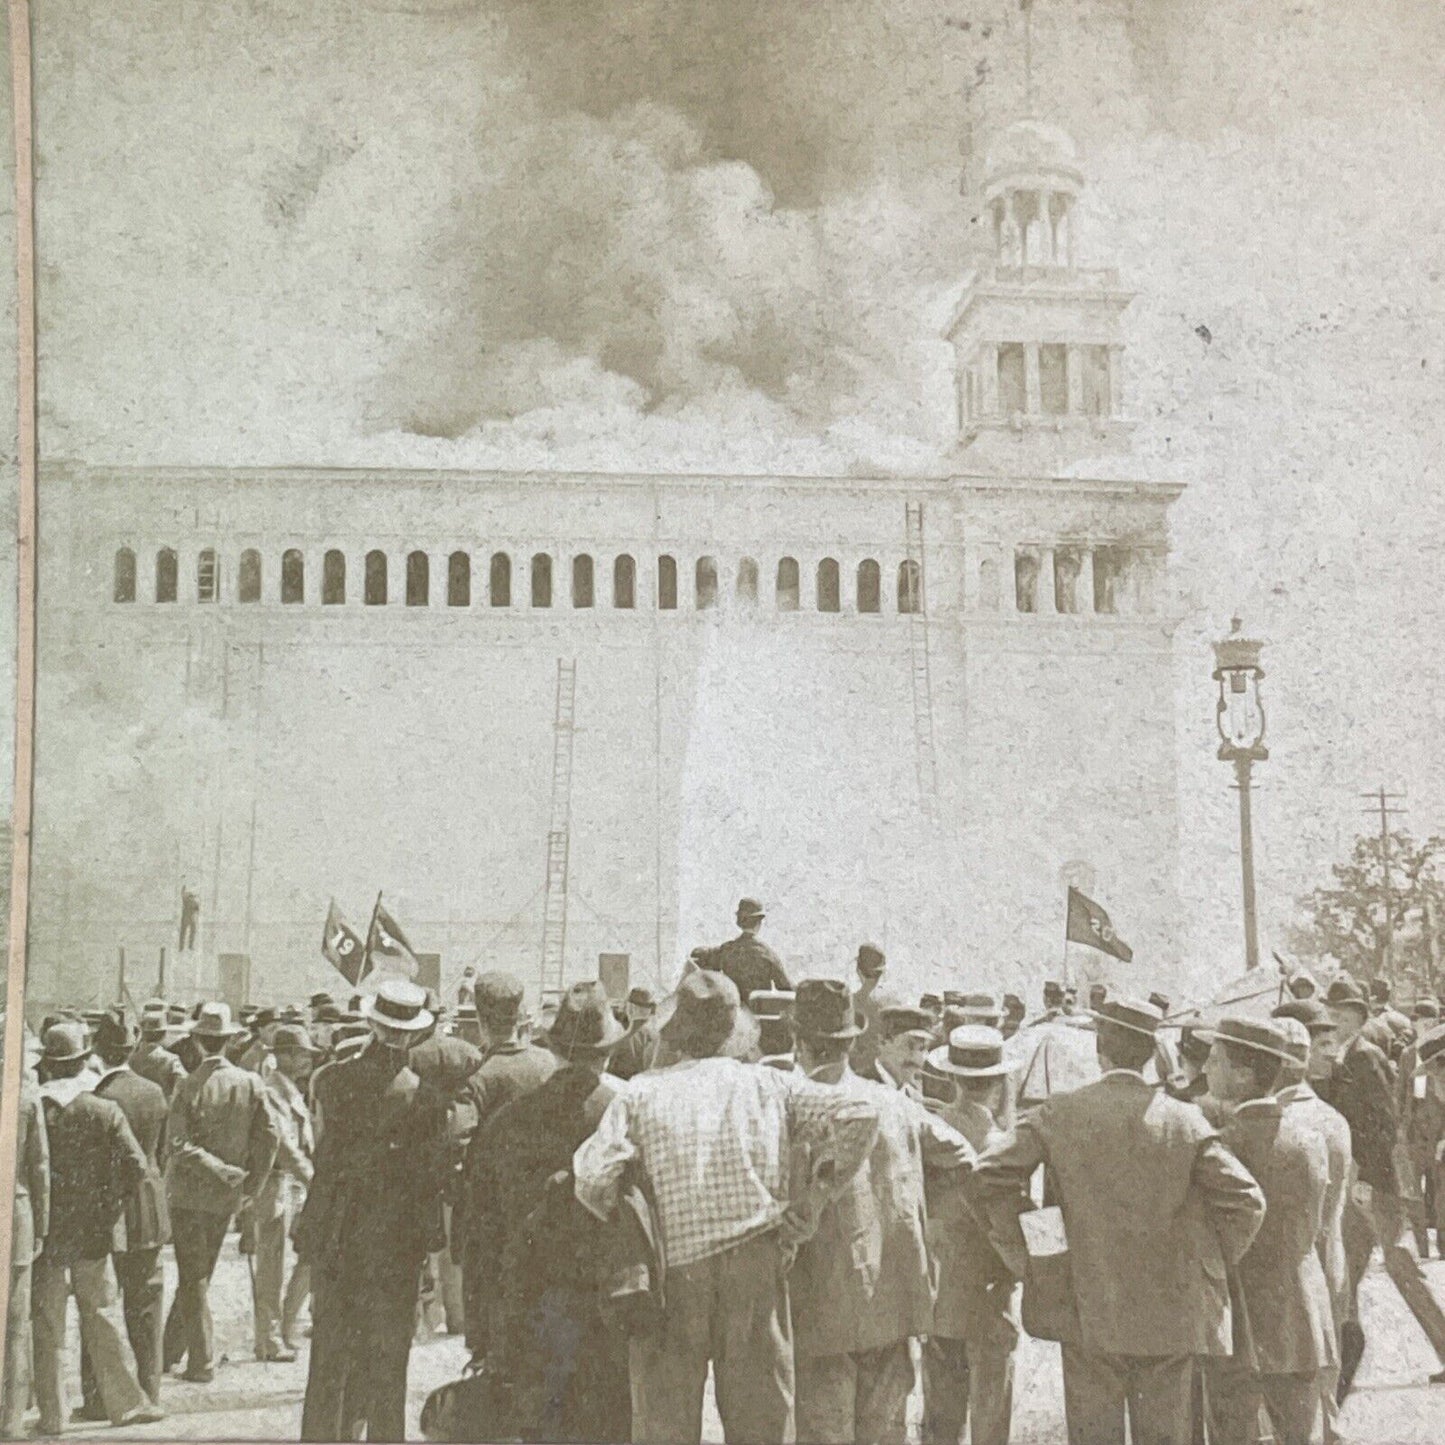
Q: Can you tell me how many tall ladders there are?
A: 3